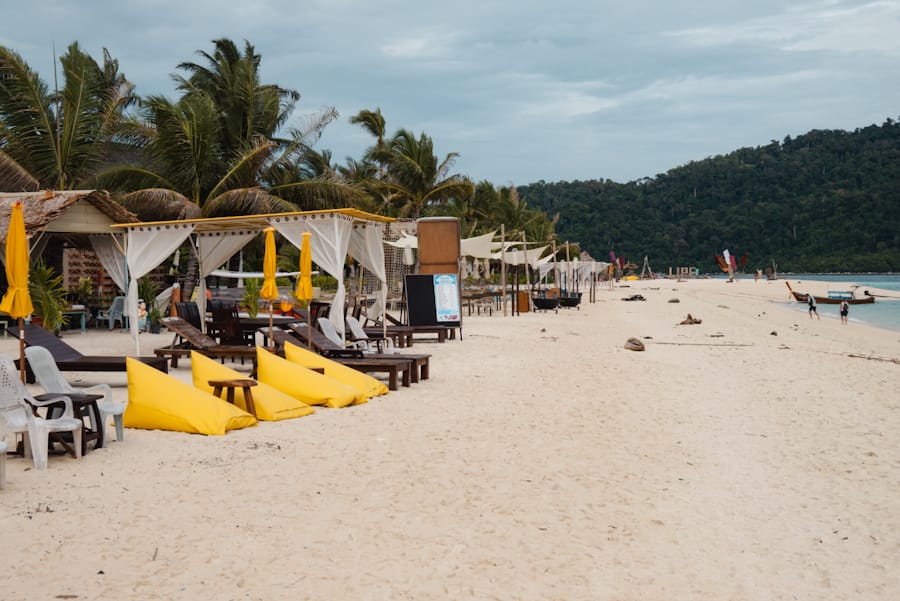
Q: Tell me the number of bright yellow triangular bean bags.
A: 4